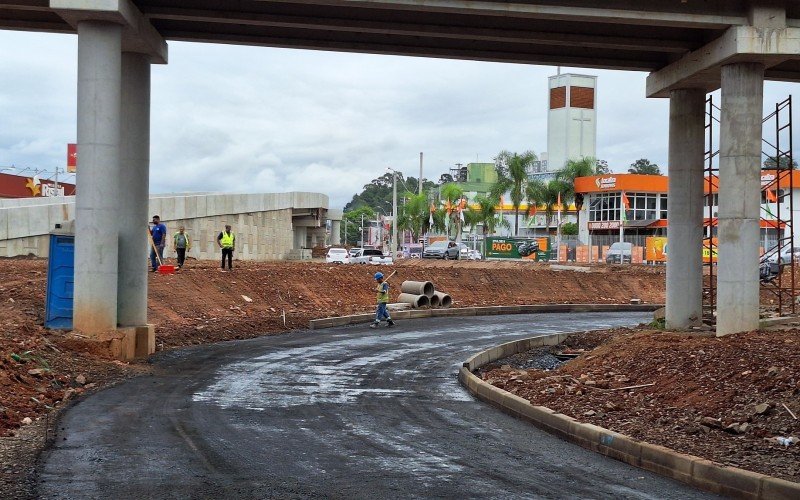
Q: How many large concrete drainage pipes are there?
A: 4